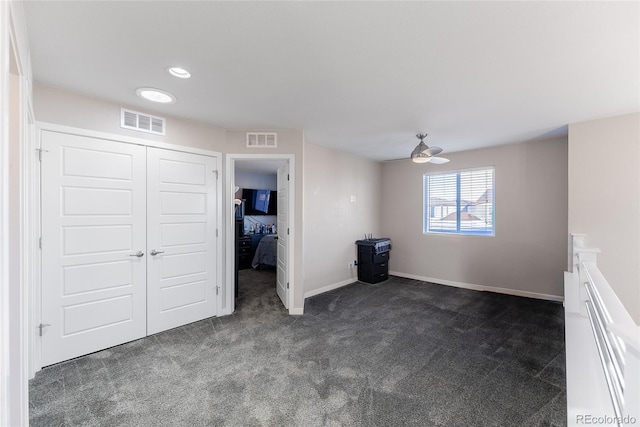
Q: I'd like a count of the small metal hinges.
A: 9